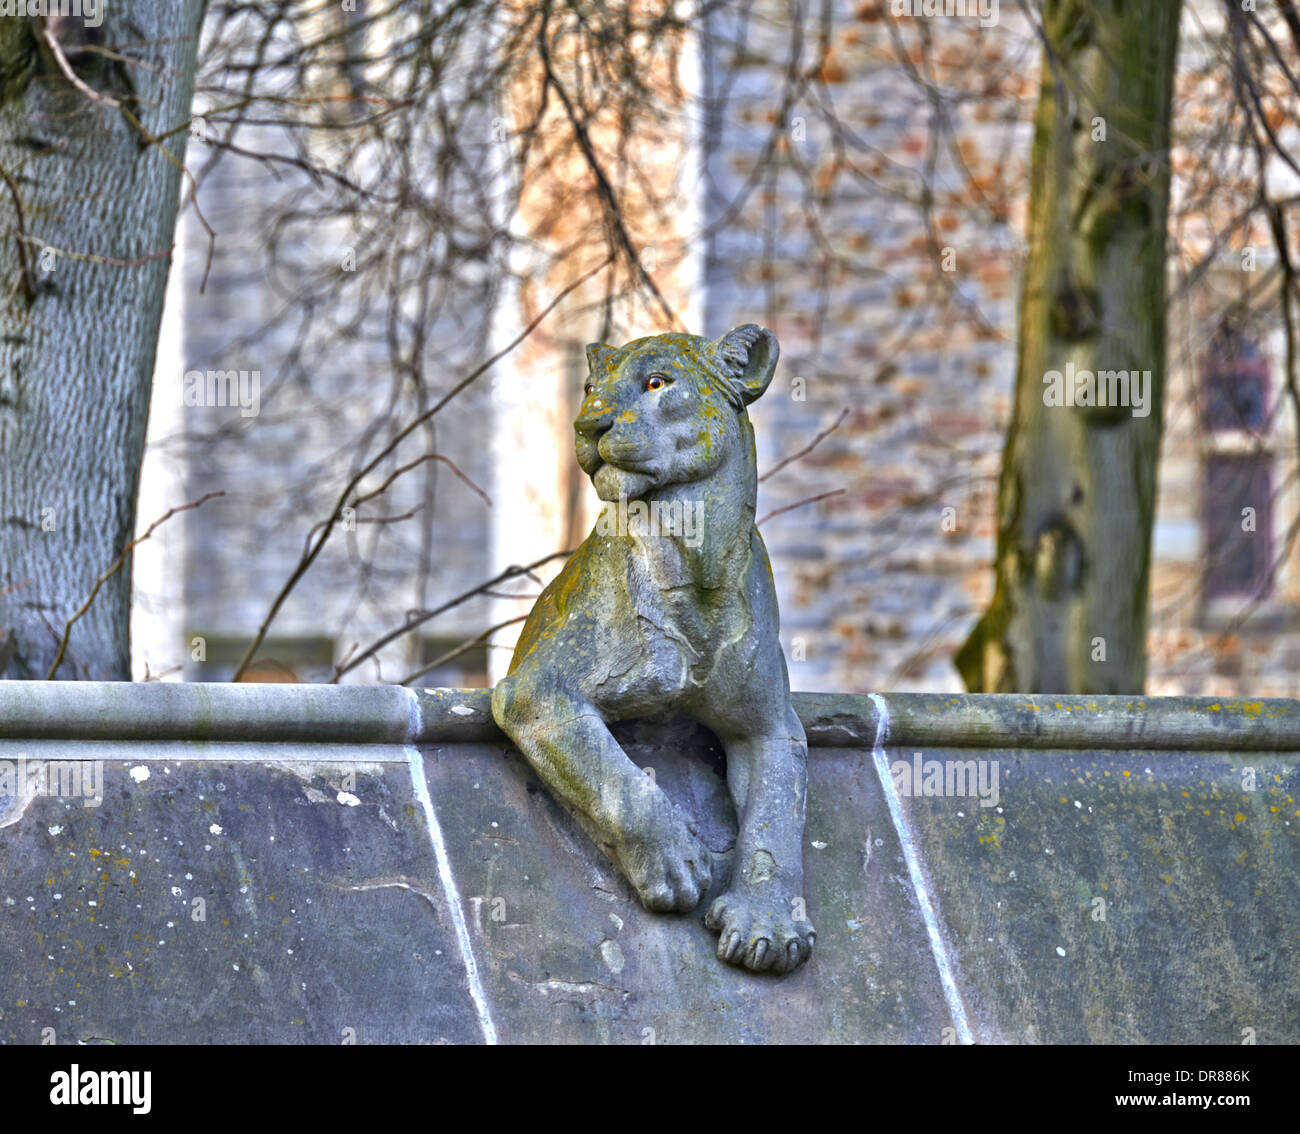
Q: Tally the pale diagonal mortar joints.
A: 2